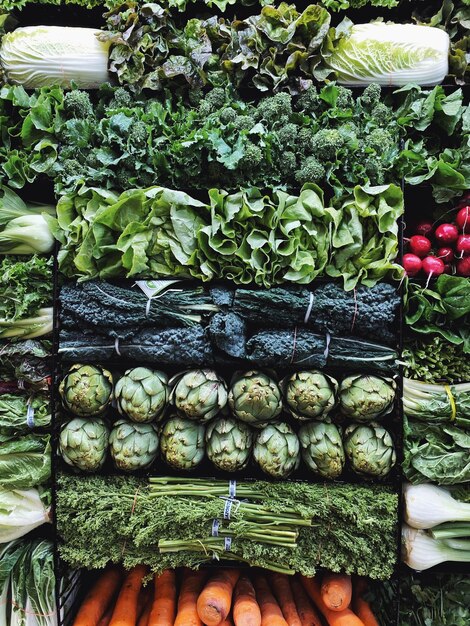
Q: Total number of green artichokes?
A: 13